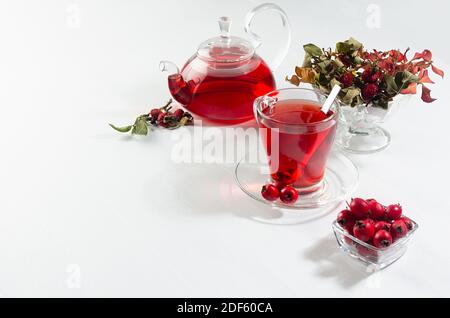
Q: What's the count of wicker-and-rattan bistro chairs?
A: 0